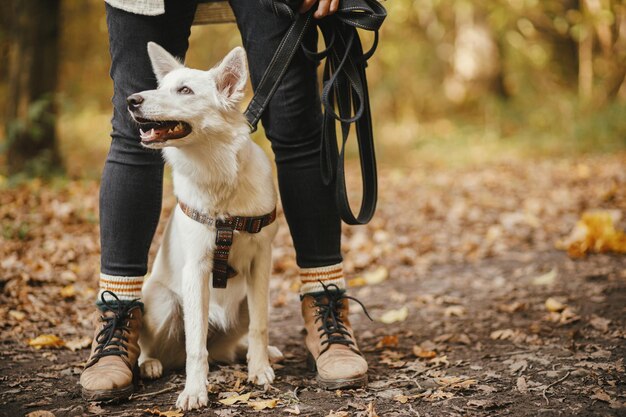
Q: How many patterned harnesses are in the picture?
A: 1